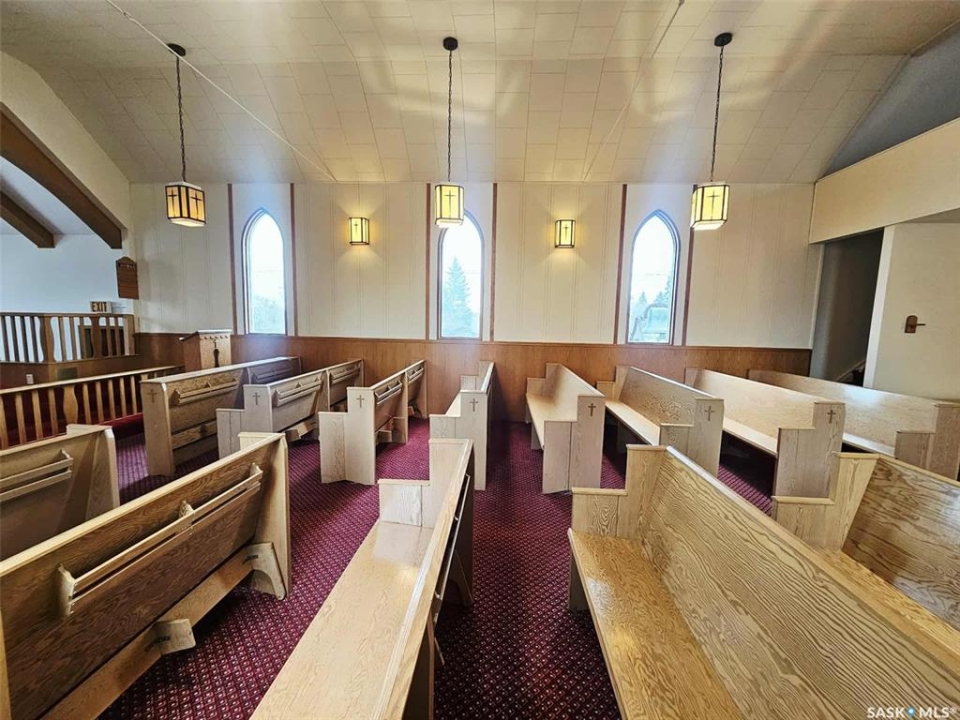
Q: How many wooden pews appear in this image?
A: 13